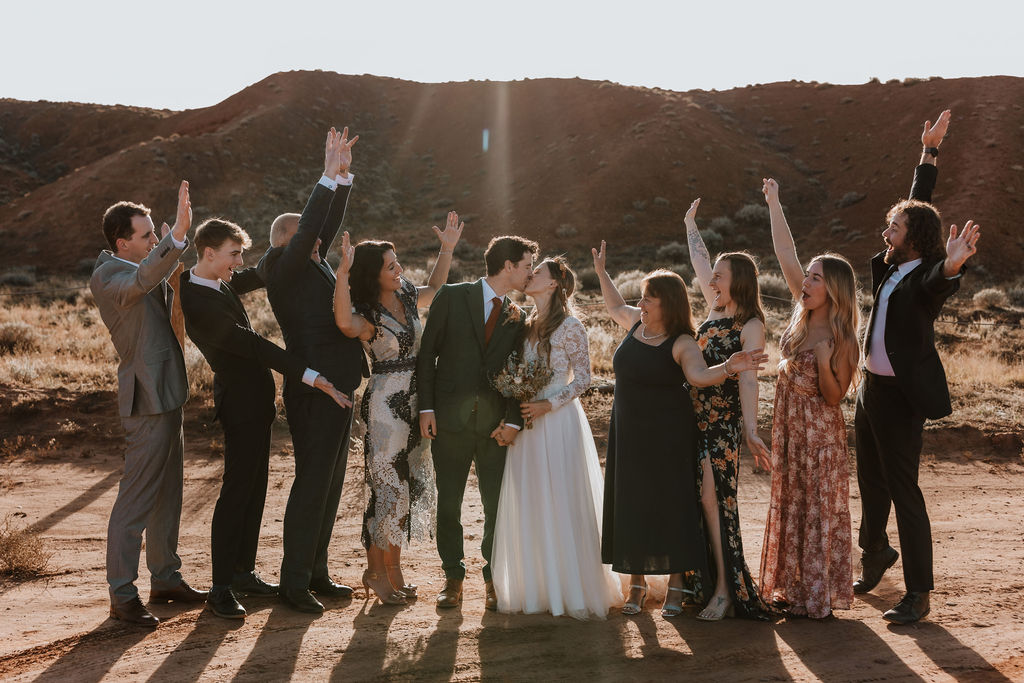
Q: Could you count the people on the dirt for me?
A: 10